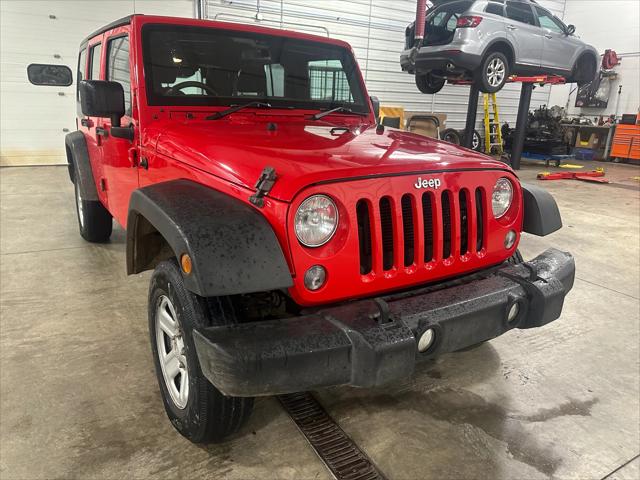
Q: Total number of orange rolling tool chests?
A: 1